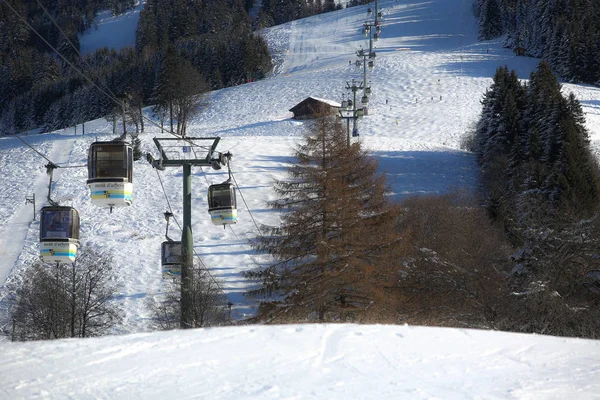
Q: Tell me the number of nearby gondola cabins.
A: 4